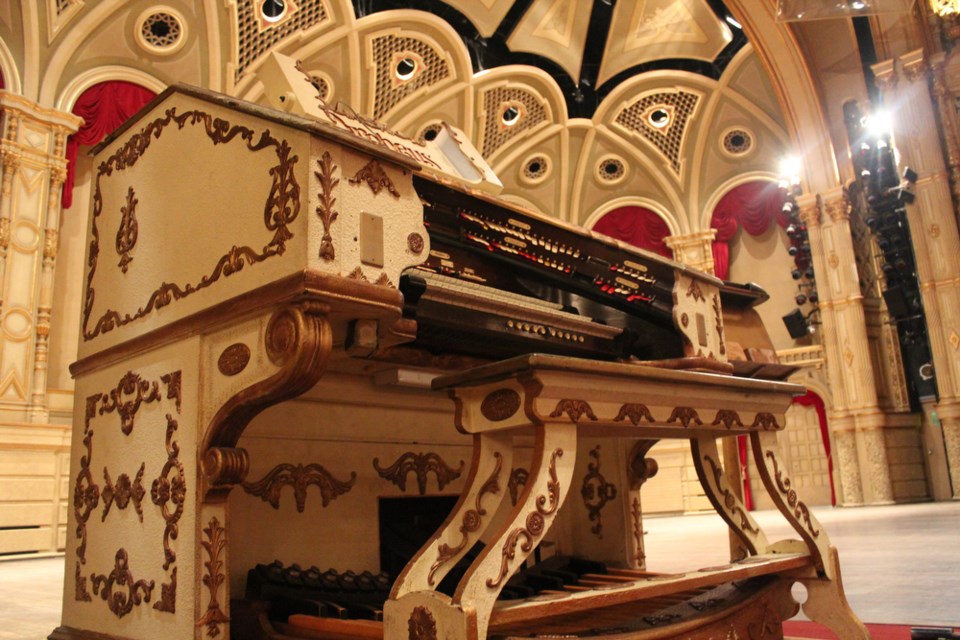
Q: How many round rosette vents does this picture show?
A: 6